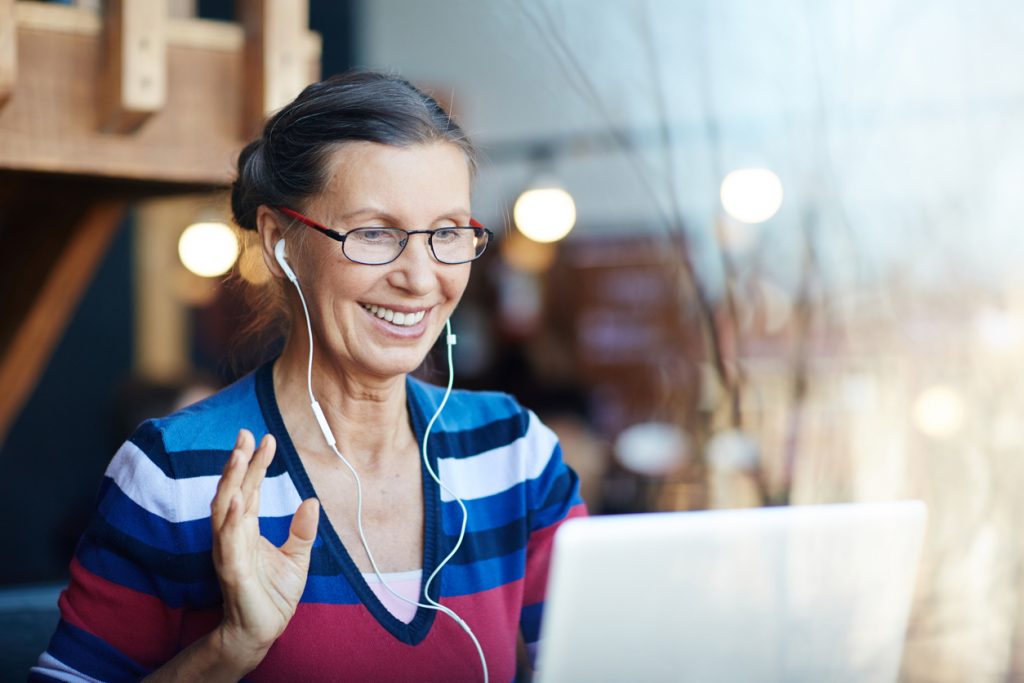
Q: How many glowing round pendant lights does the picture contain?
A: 3